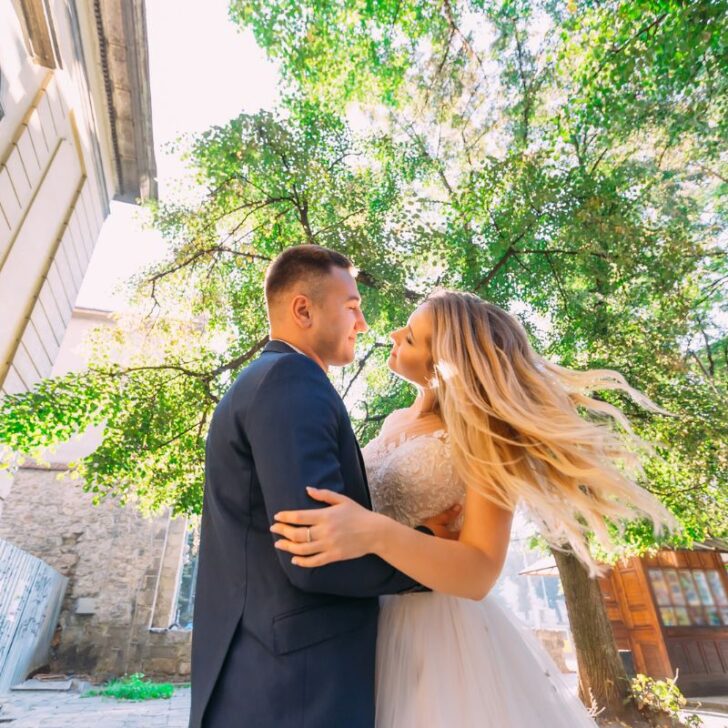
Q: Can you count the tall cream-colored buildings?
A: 1